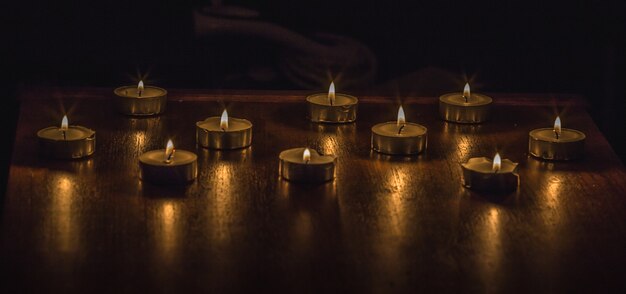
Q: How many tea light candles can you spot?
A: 10